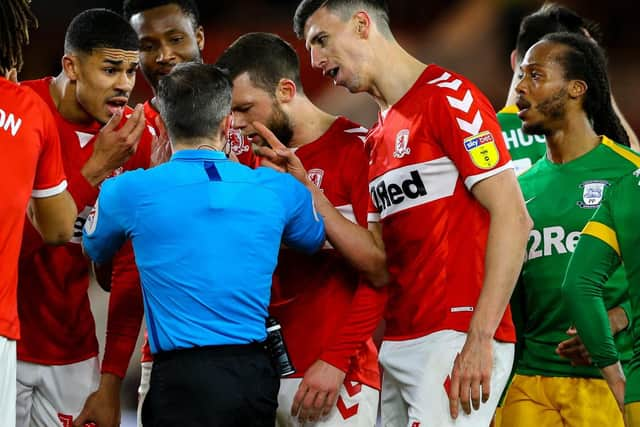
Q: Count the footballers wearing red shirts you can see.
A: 5